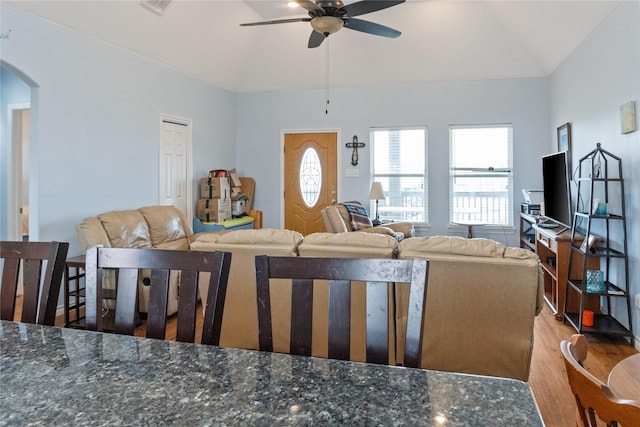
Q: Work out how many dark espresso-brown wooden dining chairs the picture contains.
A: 3